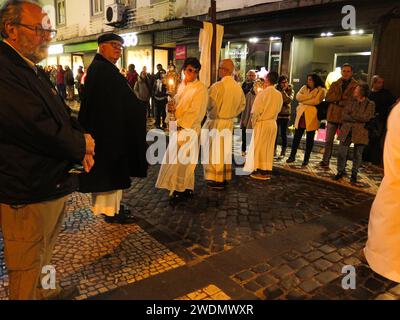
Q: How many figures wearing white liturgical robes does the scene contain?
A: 3